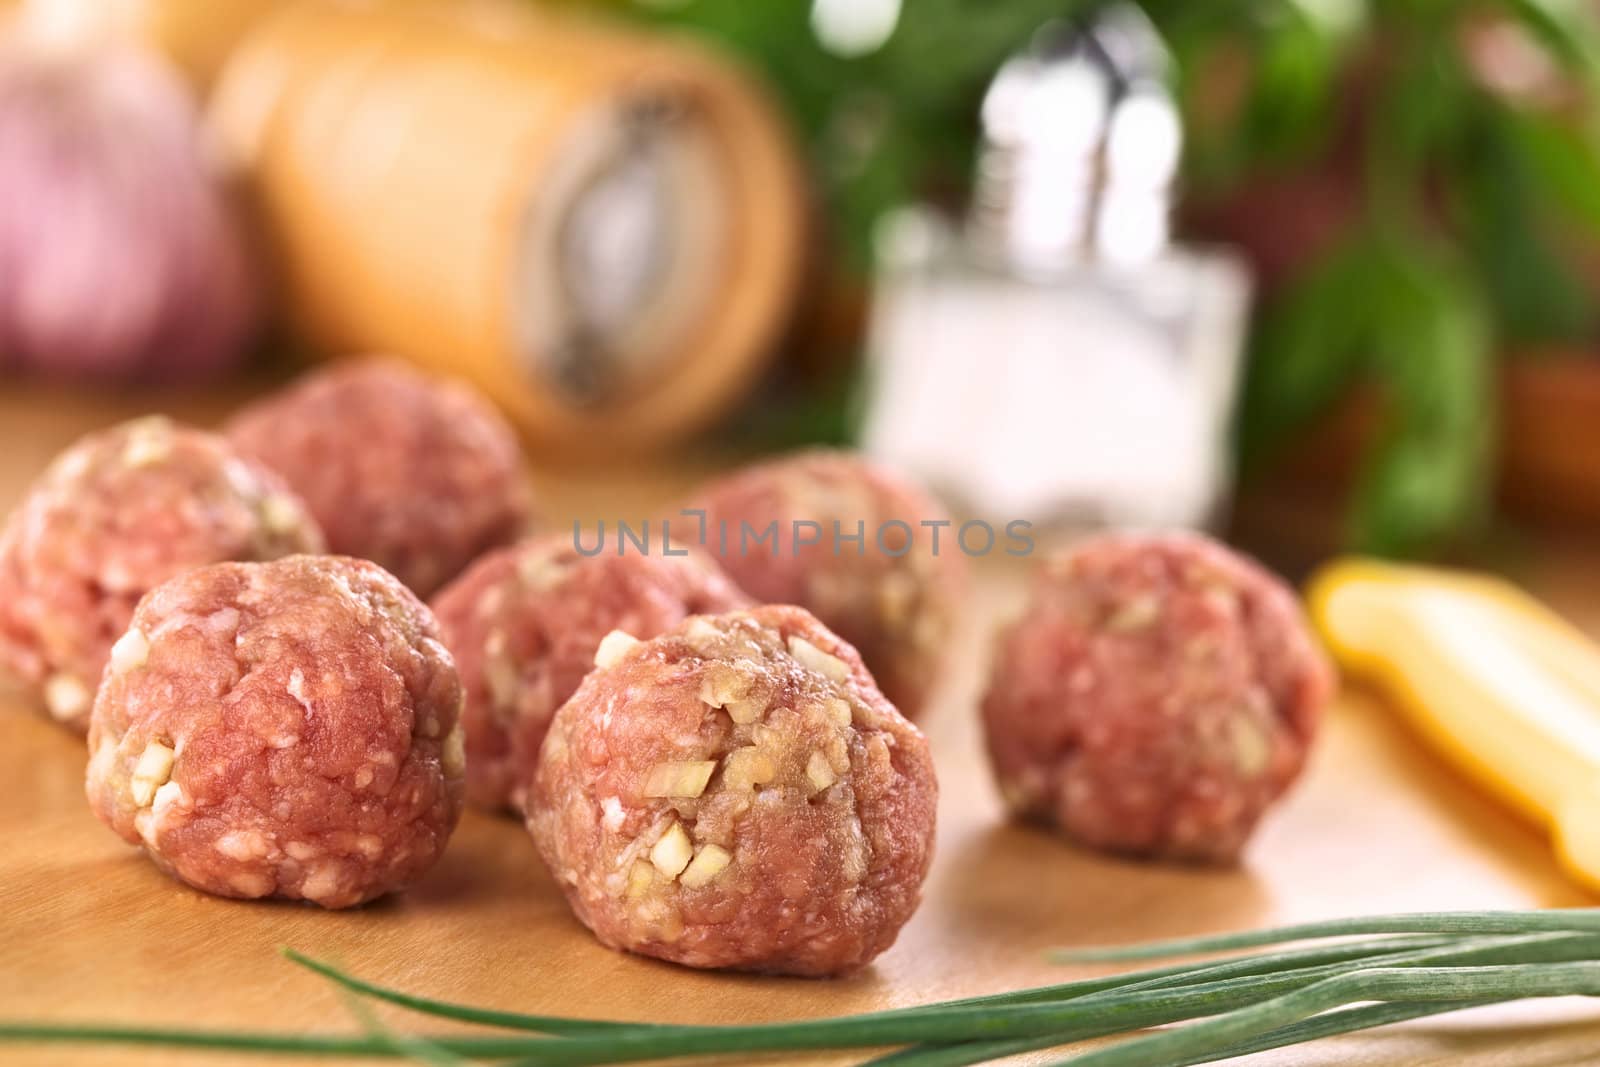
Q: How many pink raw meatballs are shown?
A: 7